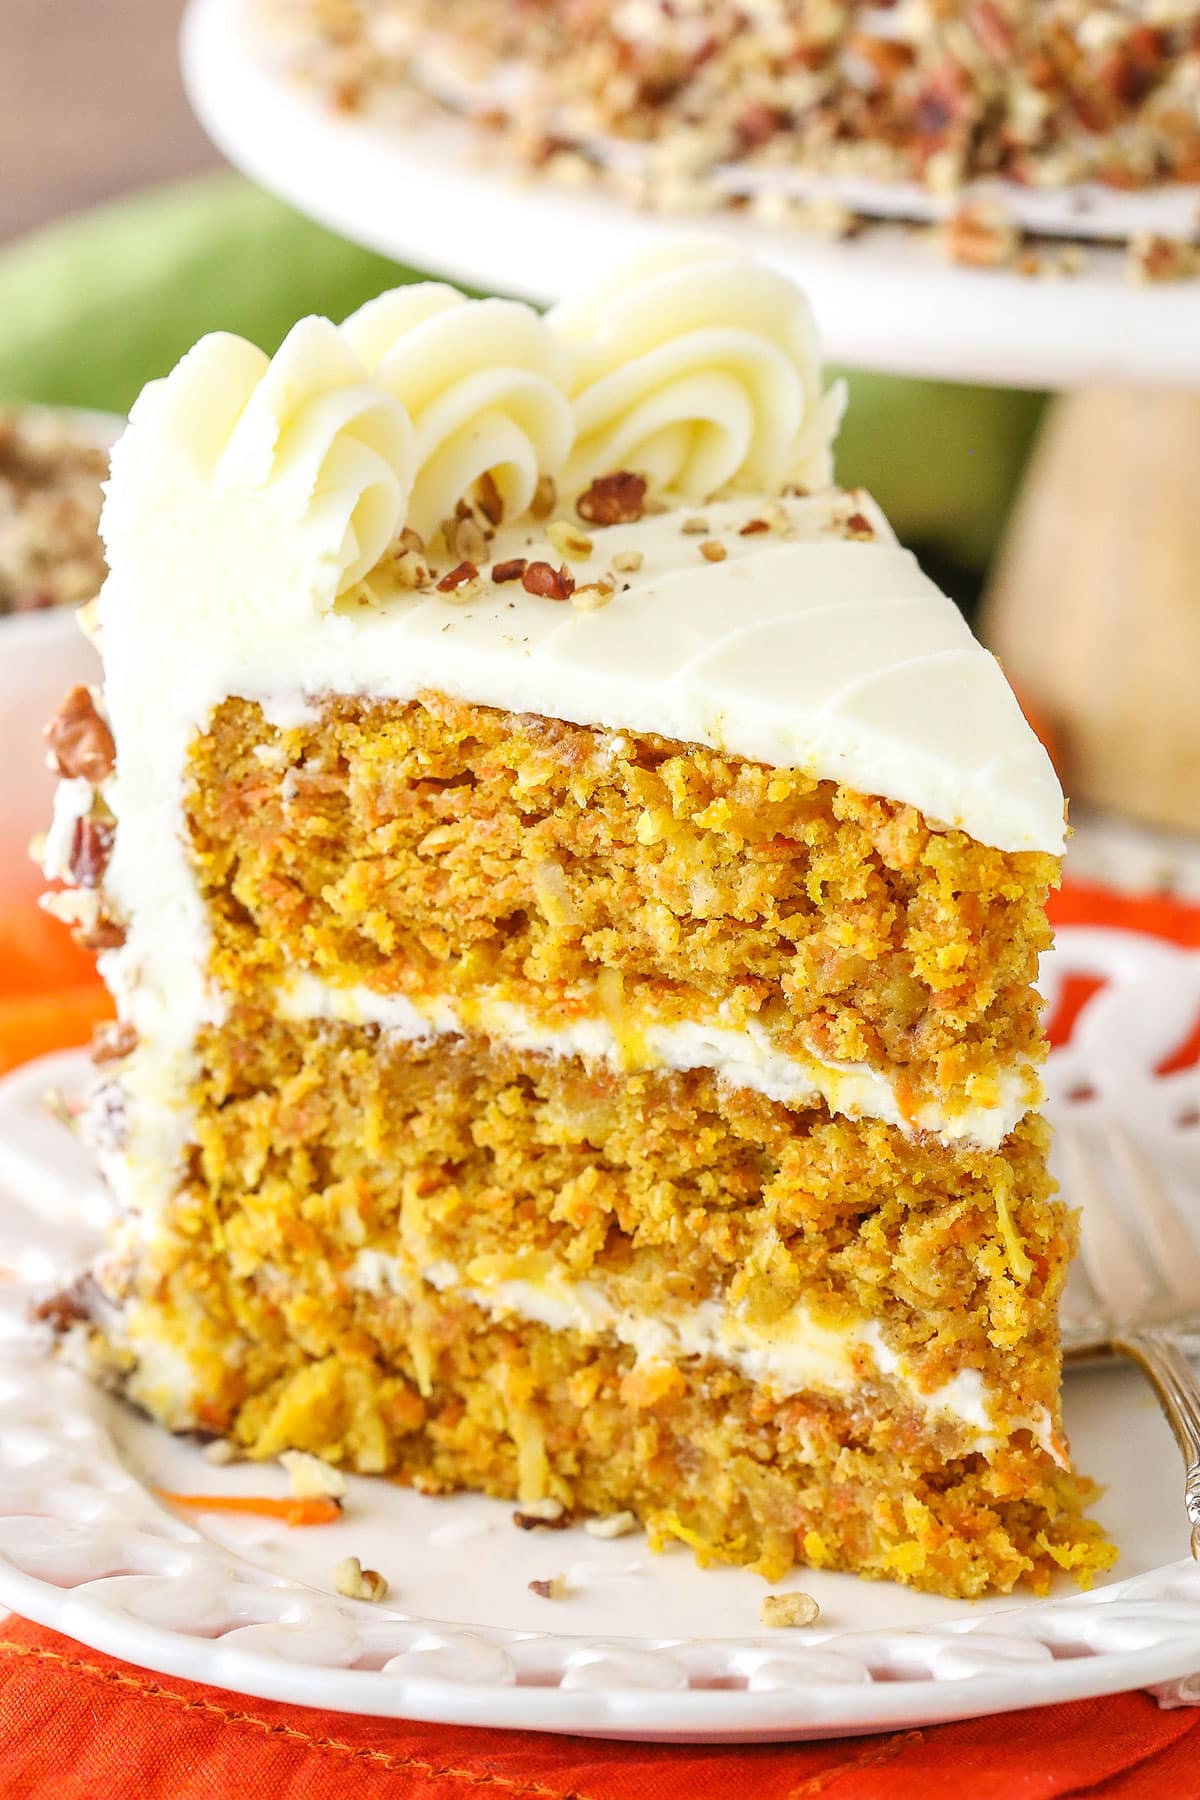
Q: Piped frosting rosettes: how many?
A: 3